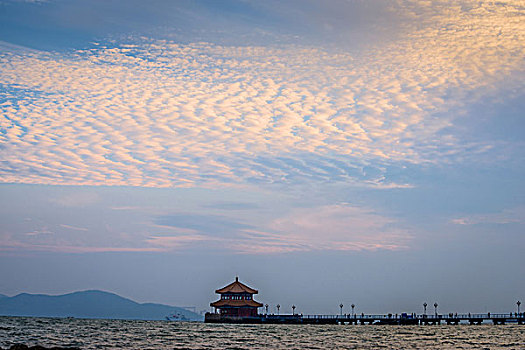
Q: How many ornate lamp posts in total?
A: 8